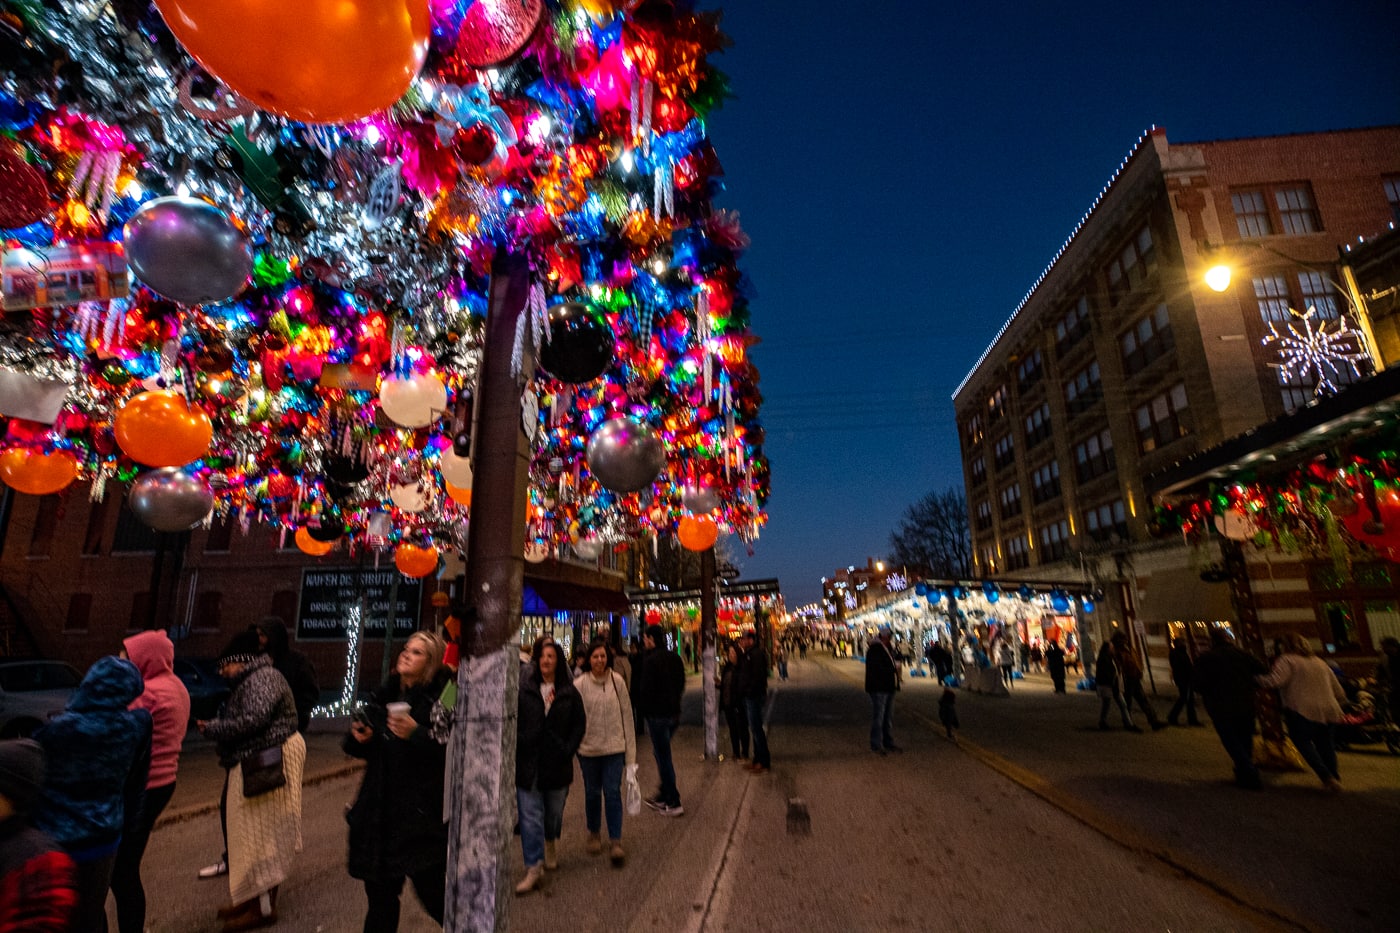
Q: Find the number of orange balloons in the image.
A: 7